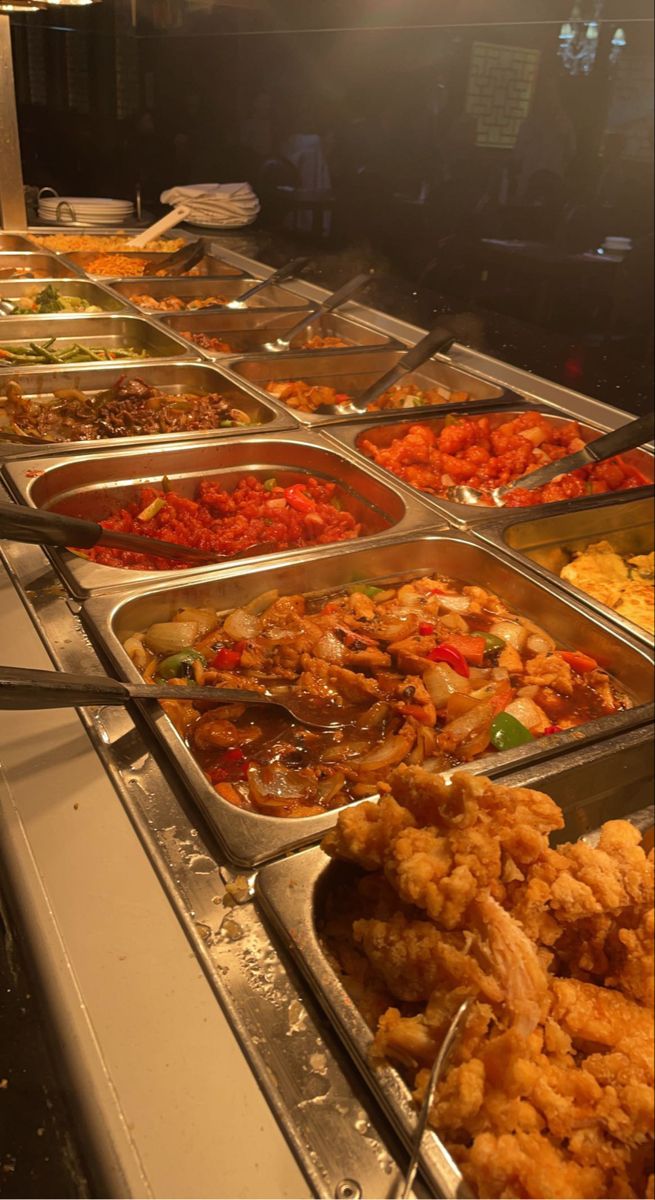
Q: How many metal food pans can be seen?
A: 15